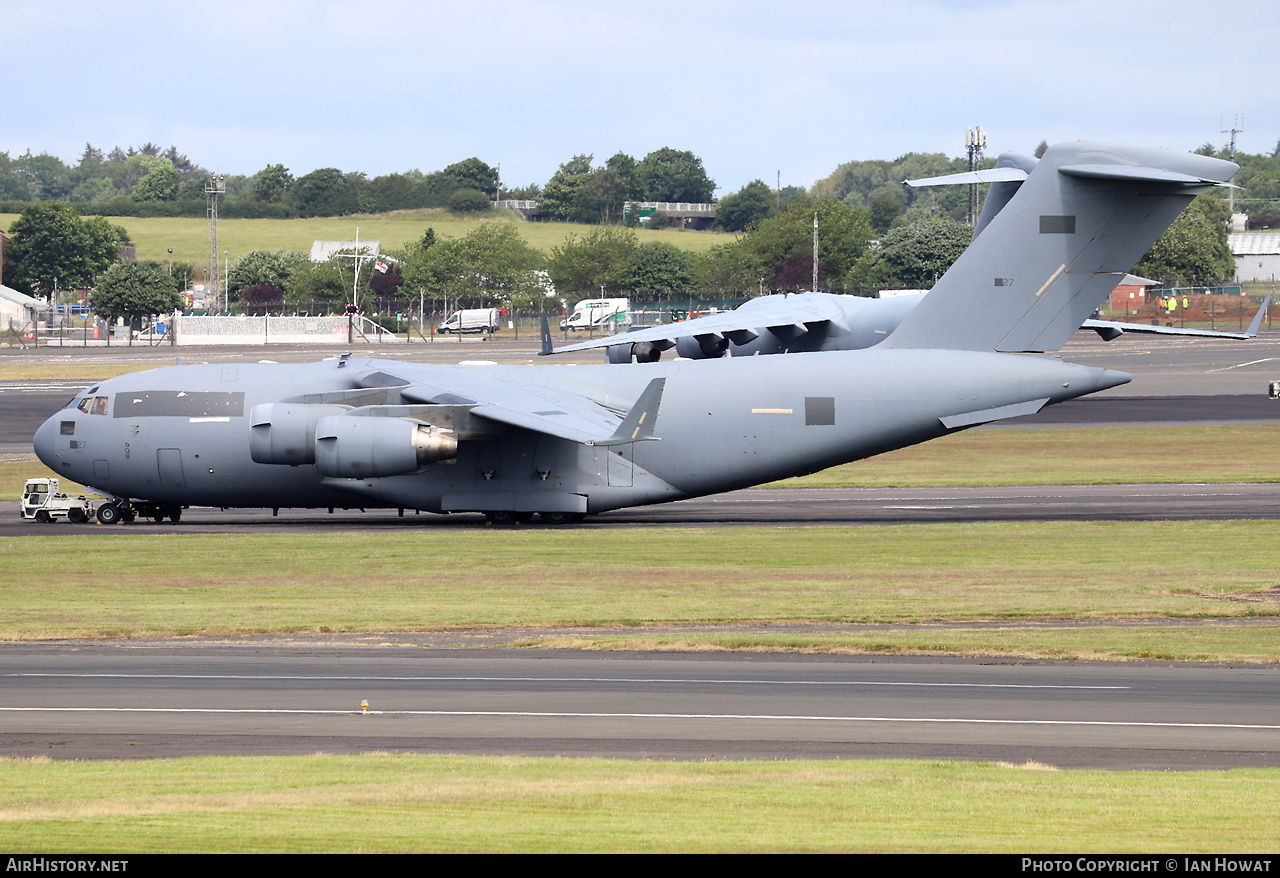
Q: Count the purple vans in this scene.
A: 0